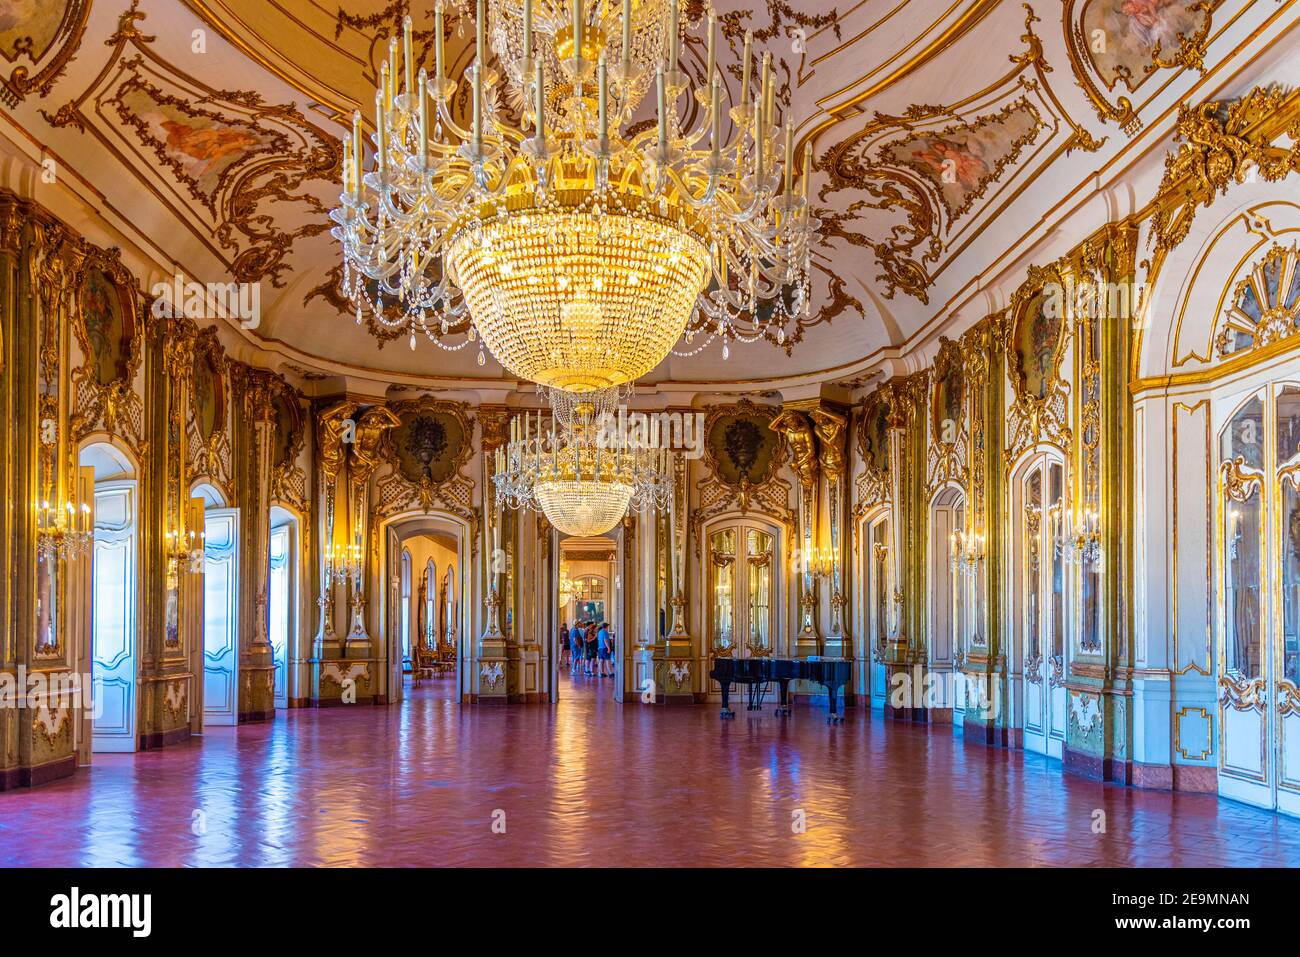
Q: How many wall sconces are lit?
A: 6